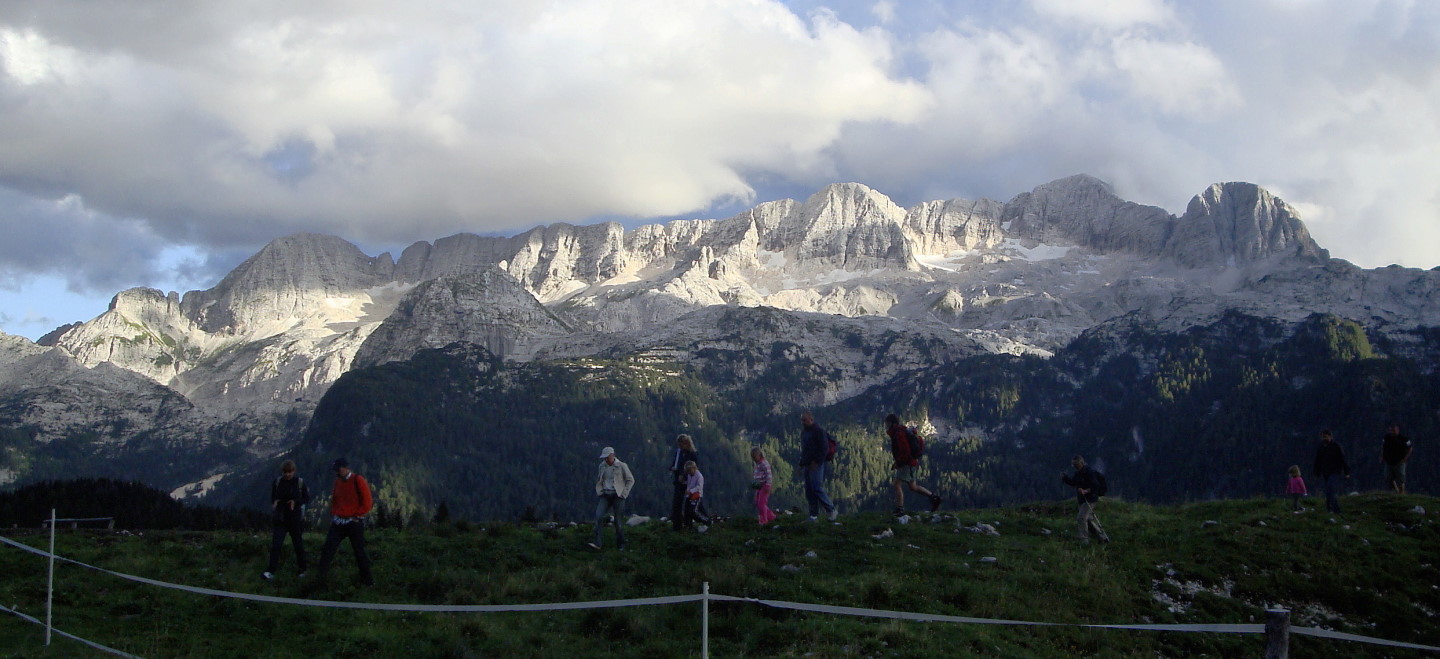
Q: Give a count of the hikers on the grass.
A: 12